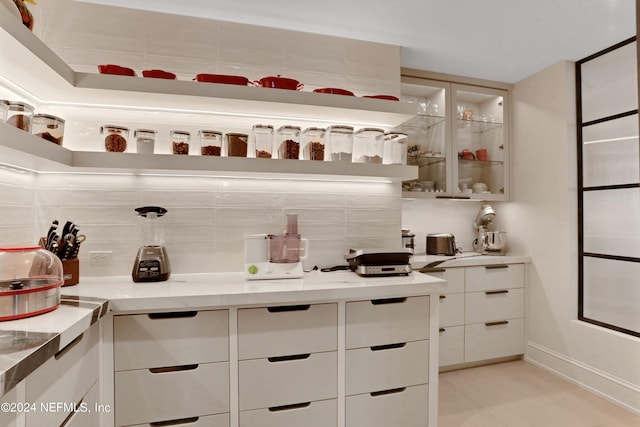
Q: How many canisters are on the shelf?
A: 14